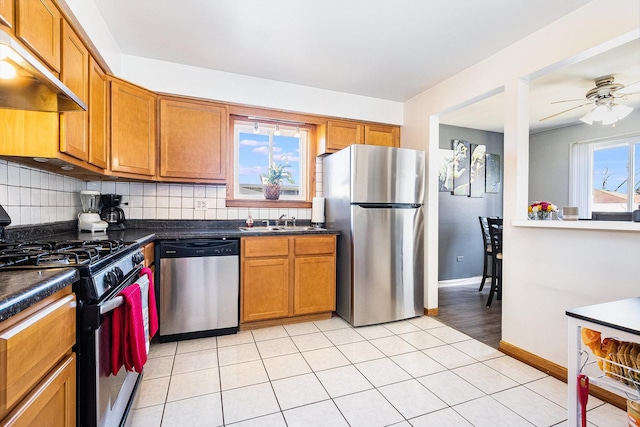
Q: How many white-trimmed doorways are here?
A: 1